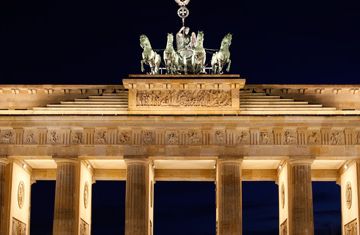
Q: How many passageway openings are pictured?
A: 5